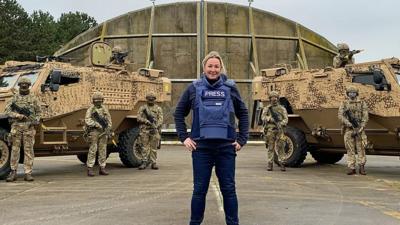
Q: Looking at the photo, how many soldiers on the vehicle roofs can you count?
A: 2